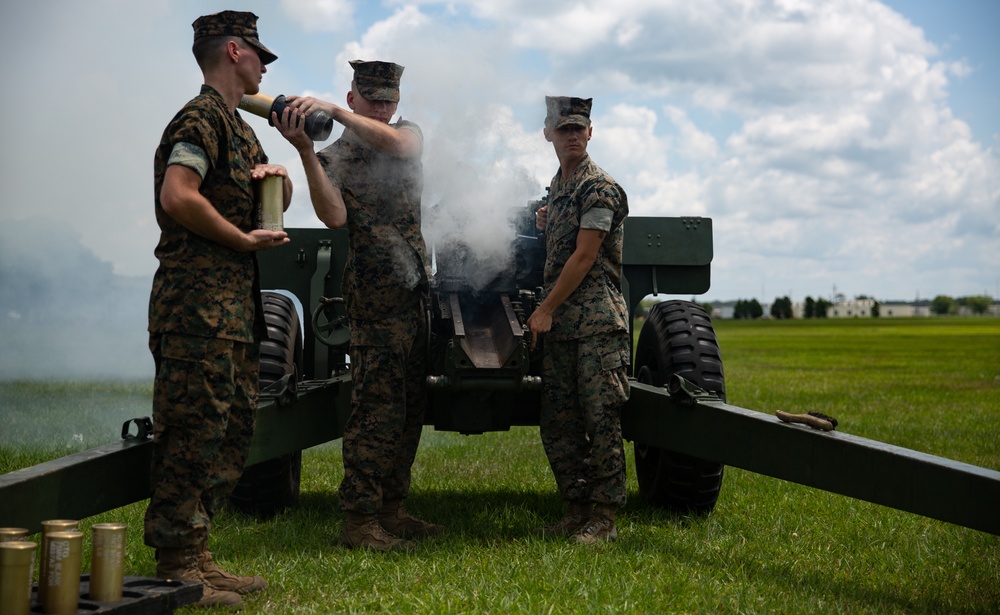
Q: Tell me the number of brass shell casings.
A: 7